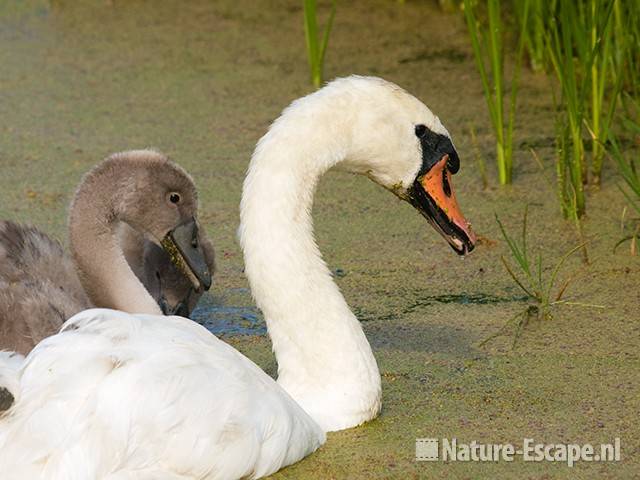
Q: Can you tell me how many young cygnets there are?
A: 2